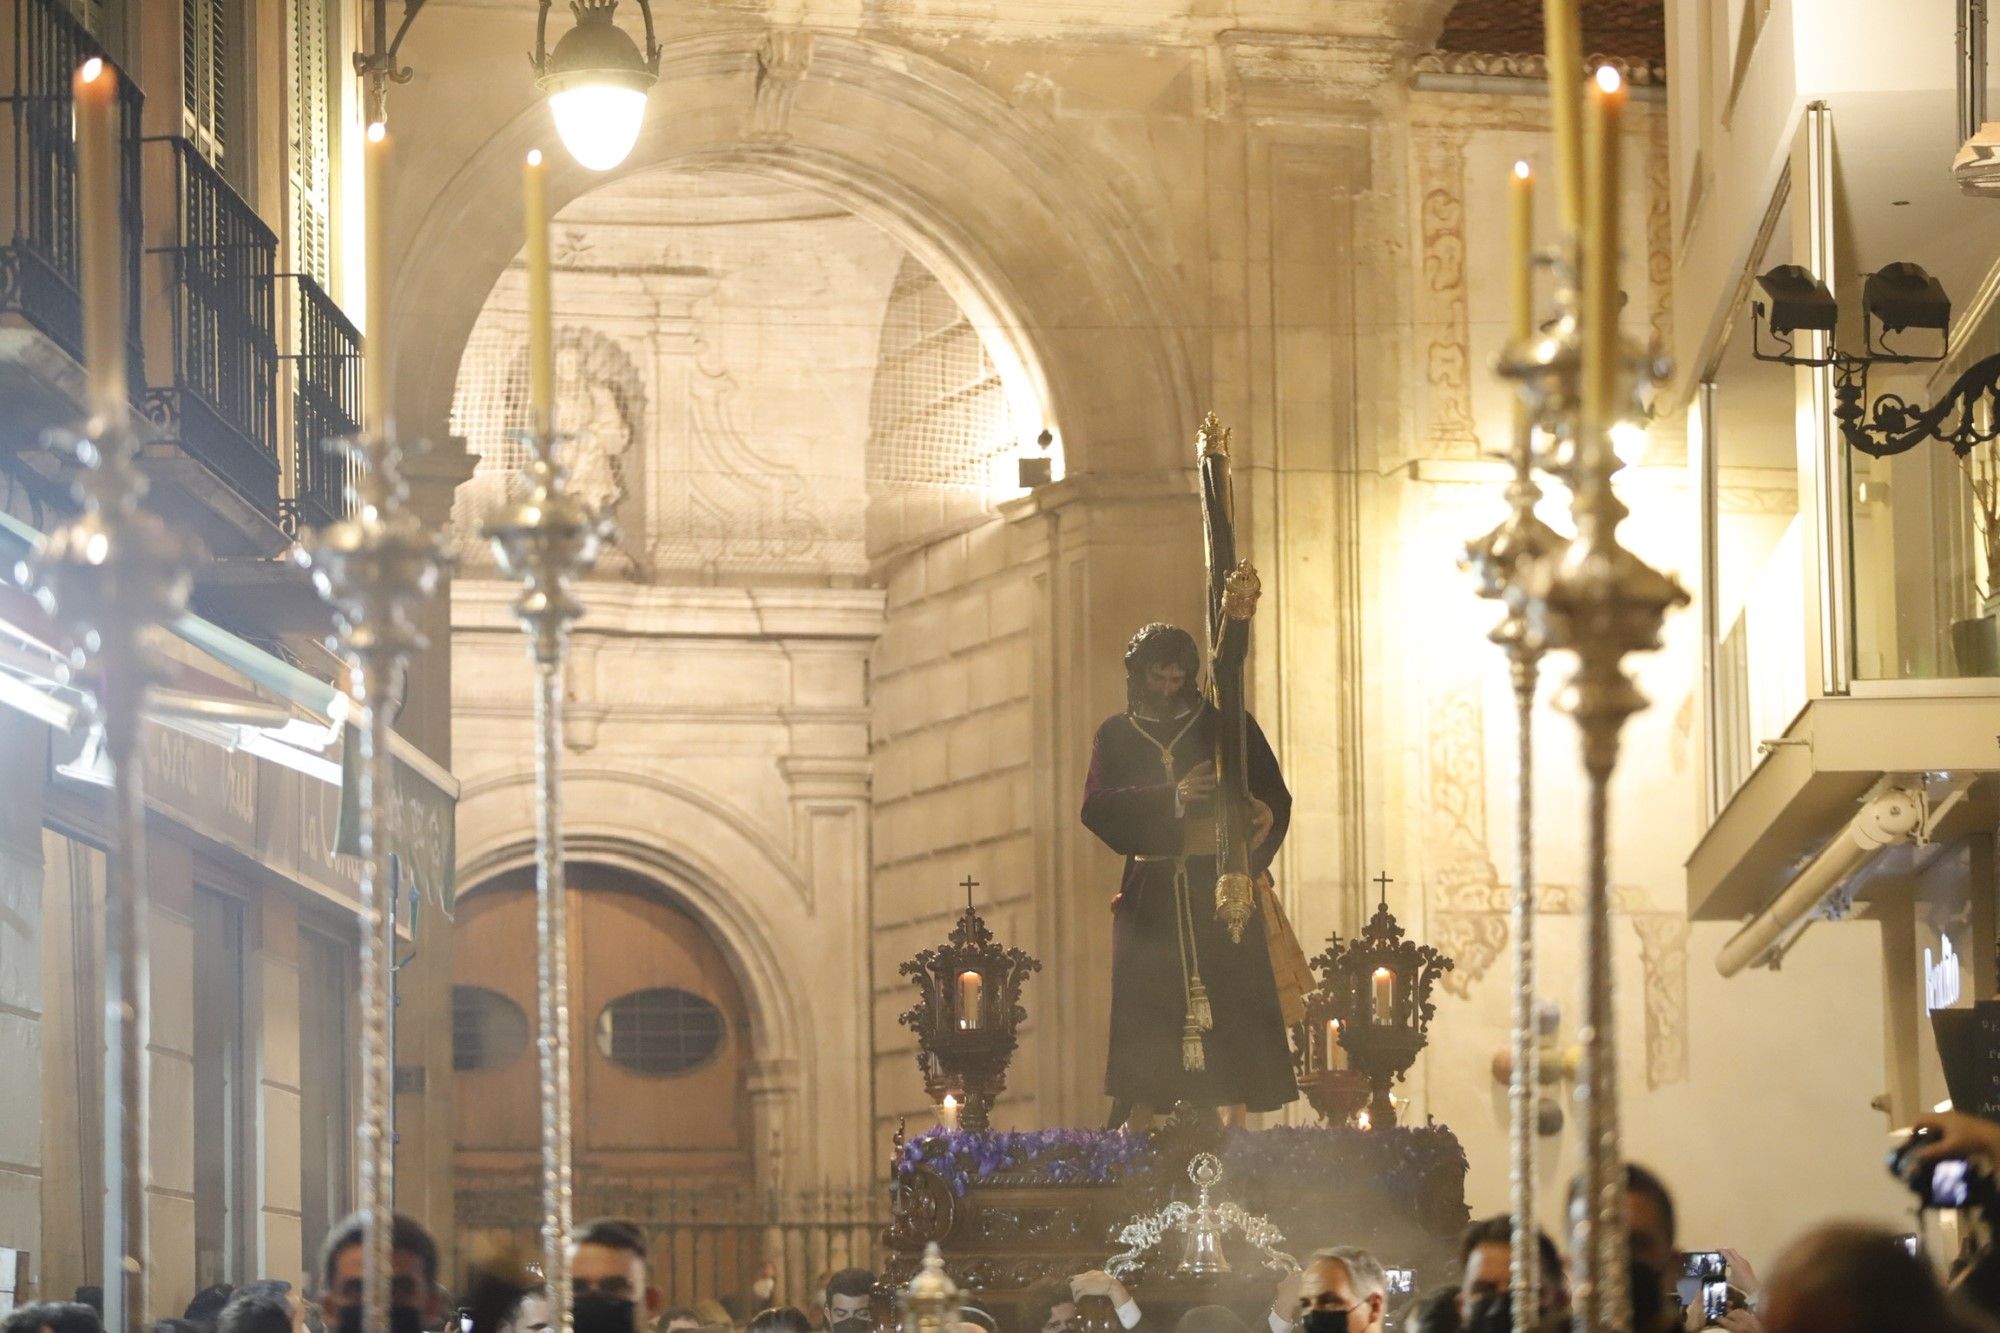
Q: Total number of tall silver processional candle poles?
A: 6